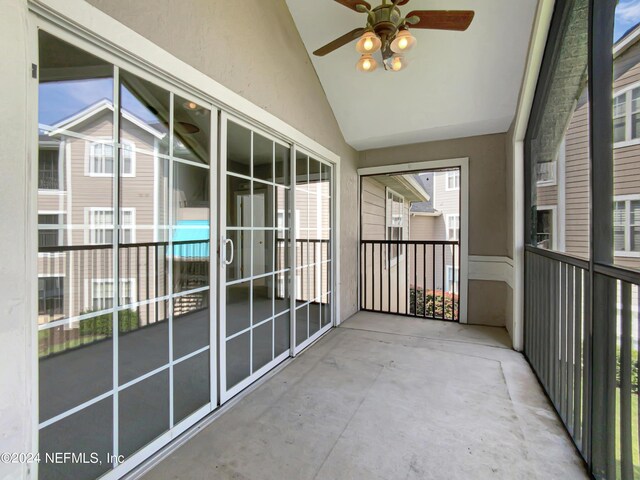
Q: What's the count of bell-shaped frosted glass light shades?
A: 4